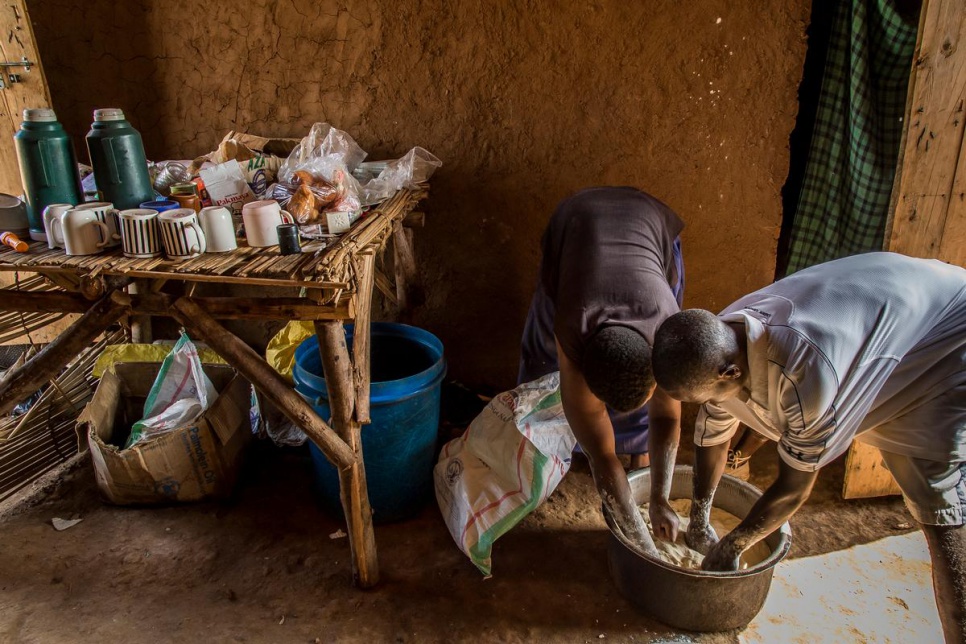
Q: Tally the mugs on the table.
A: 7